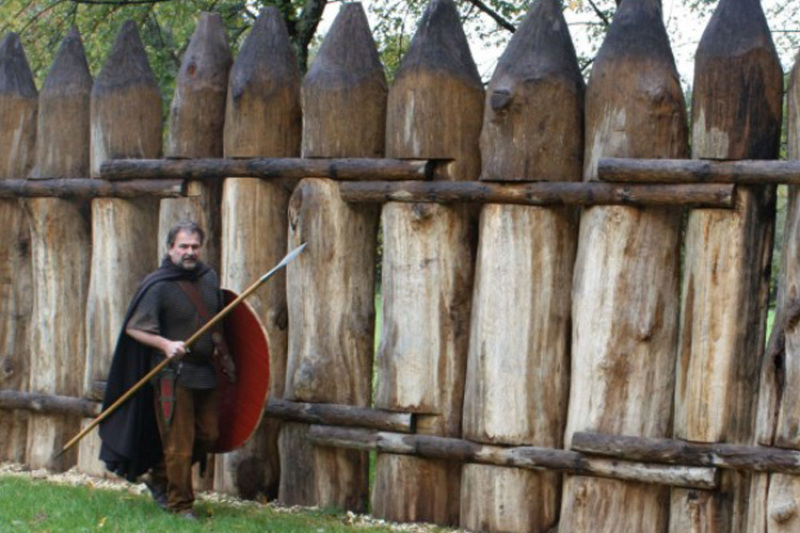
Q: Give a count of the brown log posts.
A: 11